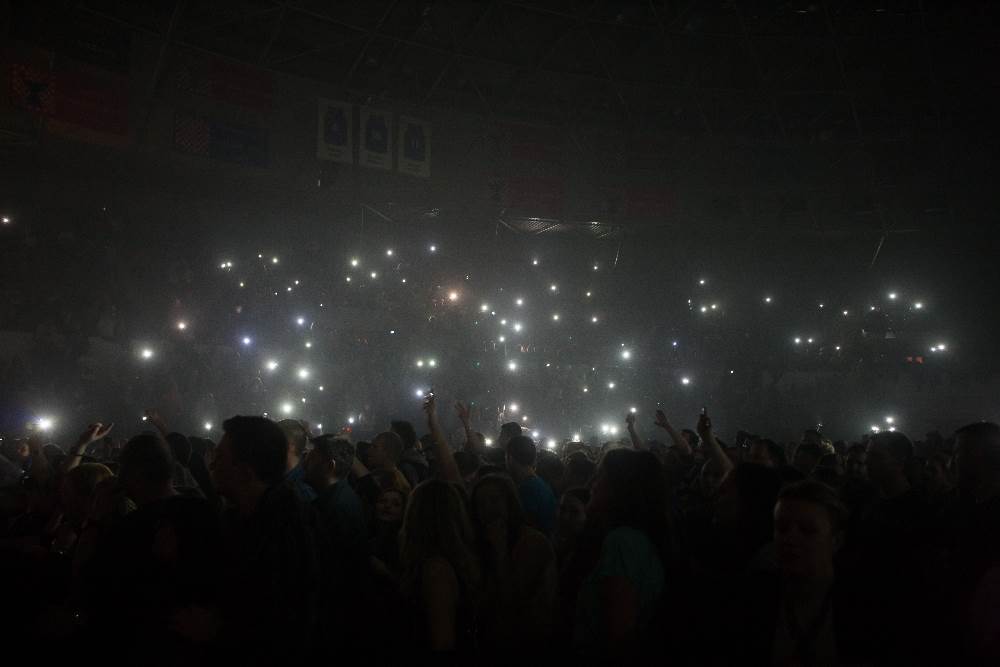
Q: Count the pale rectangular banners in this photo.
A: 3